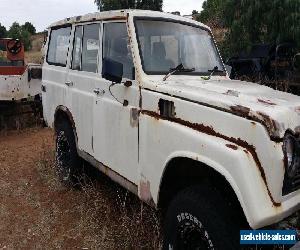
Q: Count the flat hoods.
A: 1